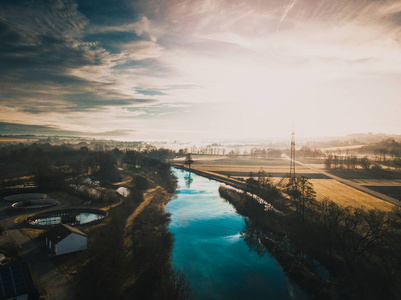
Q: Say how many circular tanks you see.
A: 3